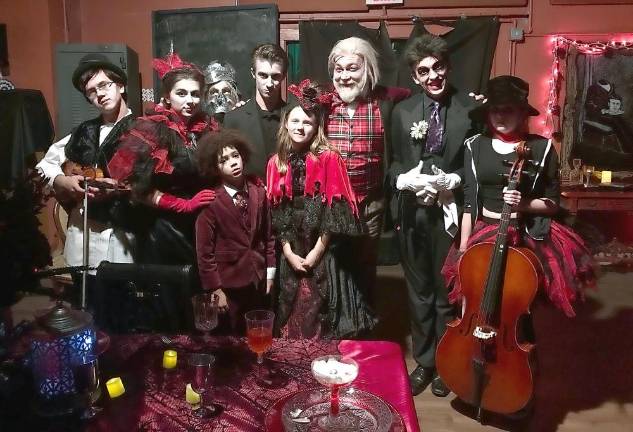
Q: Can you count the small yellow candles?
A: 4